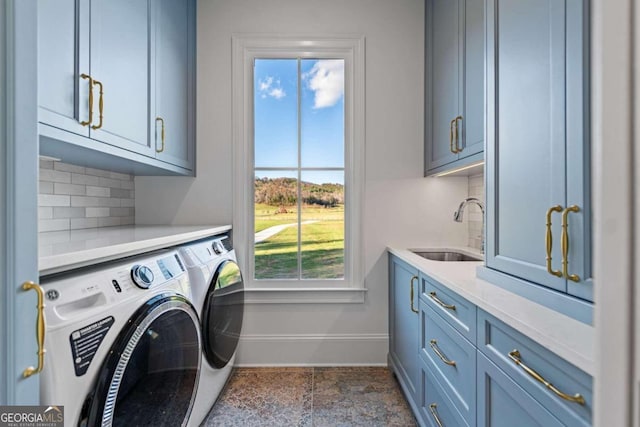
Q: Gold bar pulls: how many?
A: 13